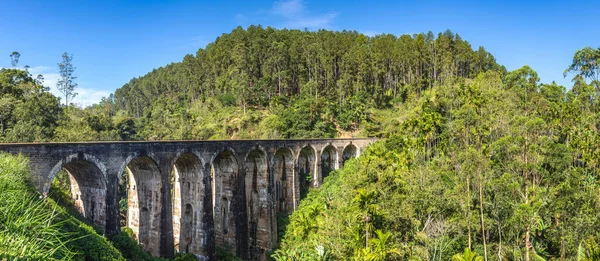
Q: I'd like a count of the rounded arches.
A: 9